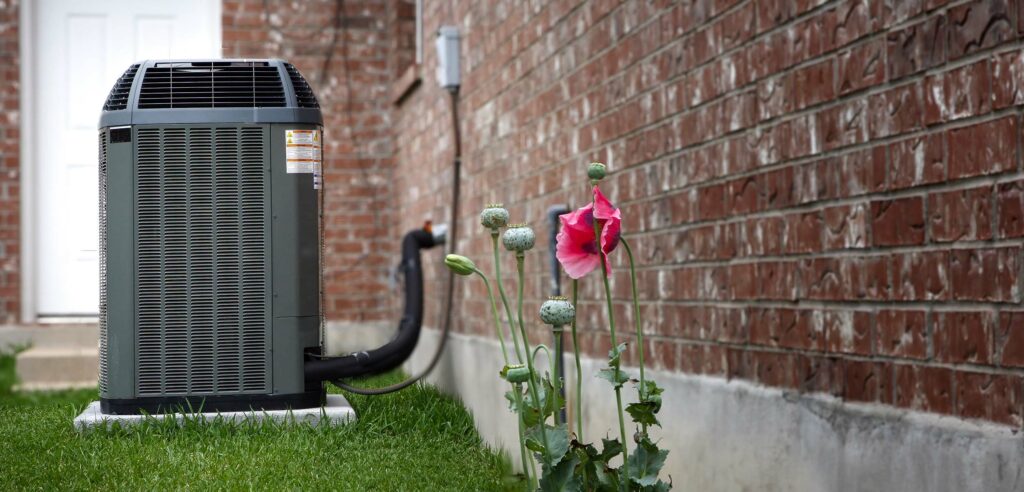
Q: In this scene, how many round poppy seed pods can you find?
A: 5